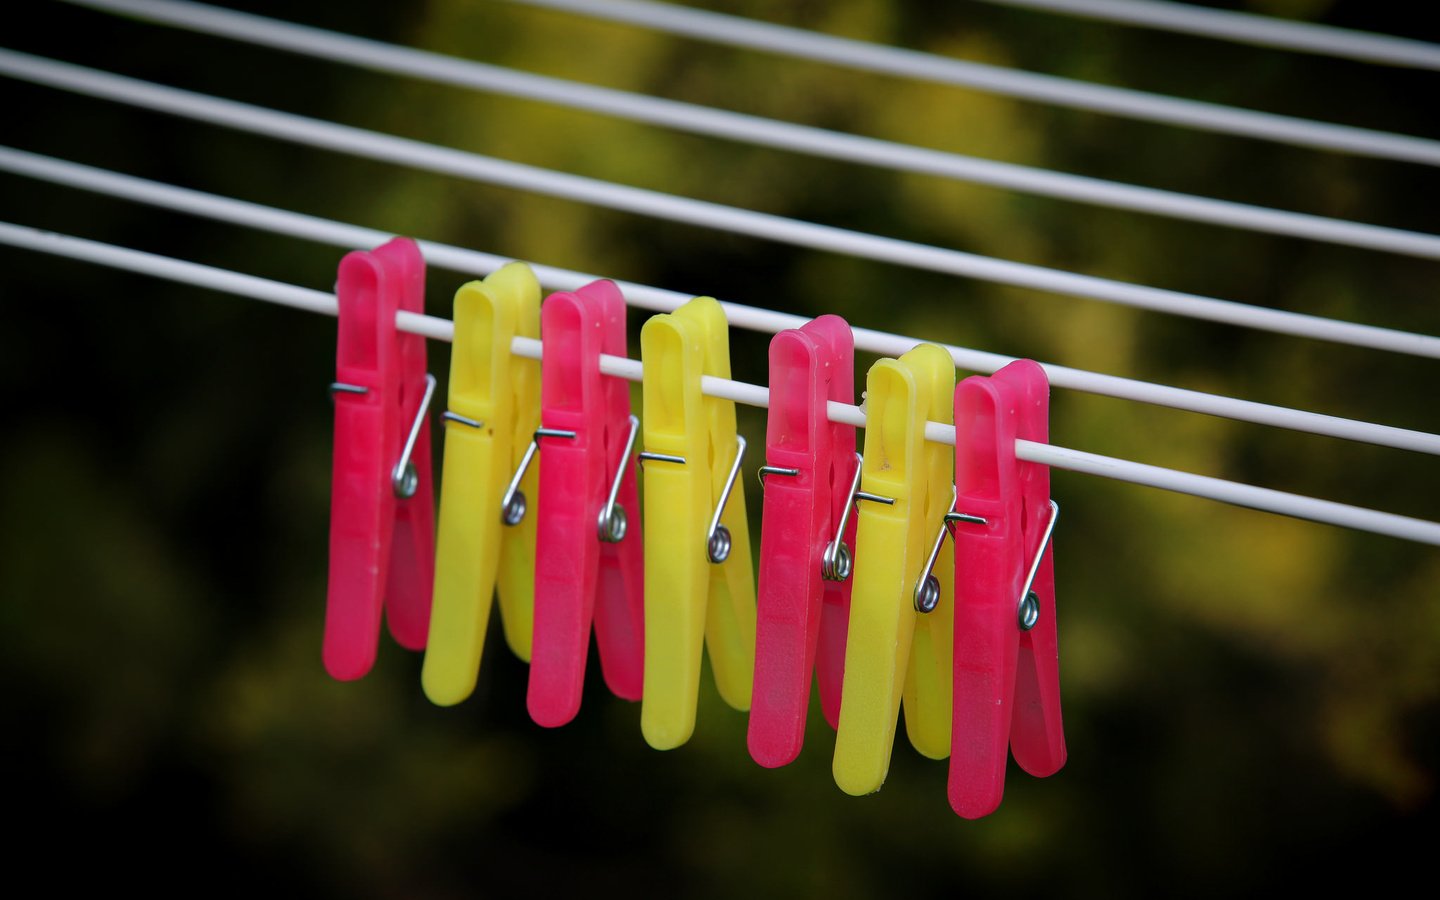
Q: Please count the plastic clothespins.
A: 7